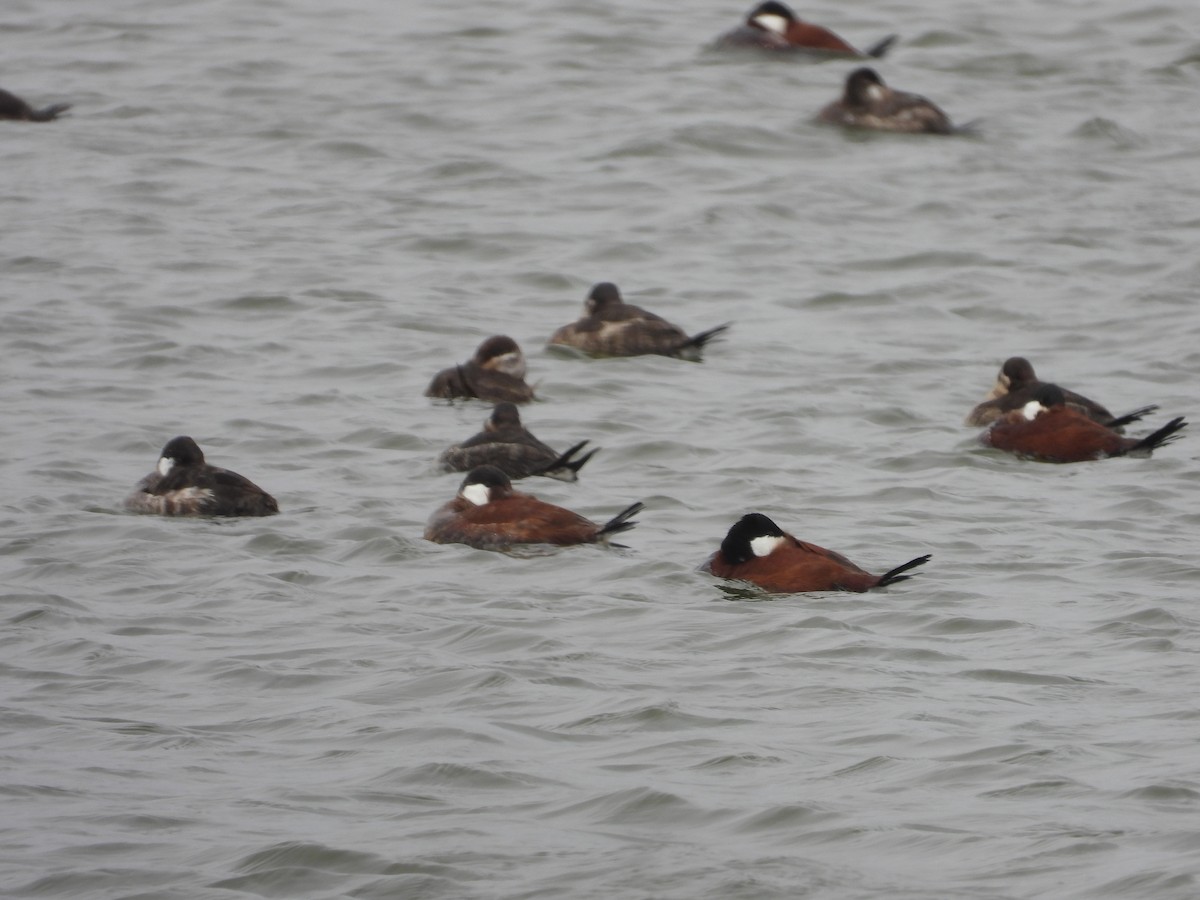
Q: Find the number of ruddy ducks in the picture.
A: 11